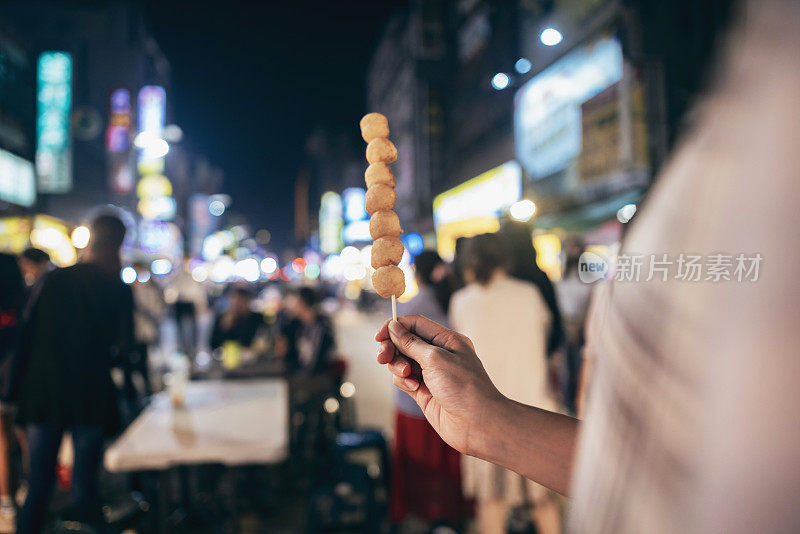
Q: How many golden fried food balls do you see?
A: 7